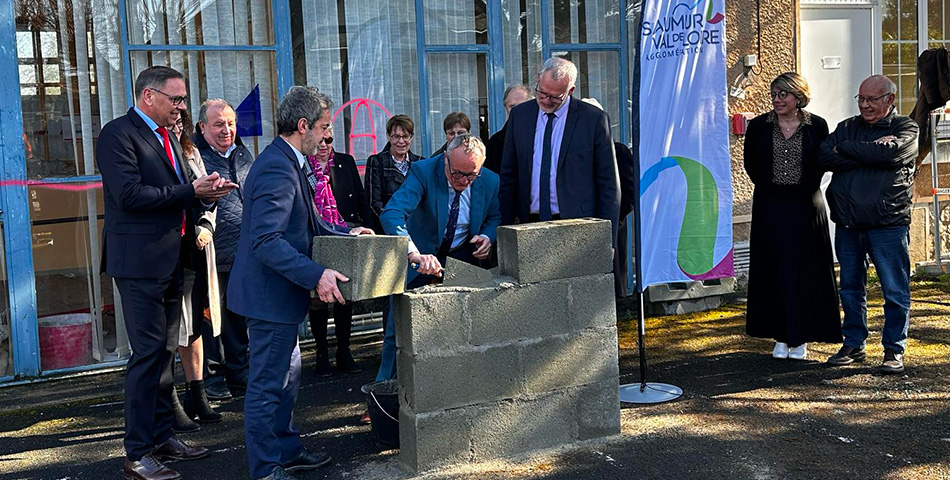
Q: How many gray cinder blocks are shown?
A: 10